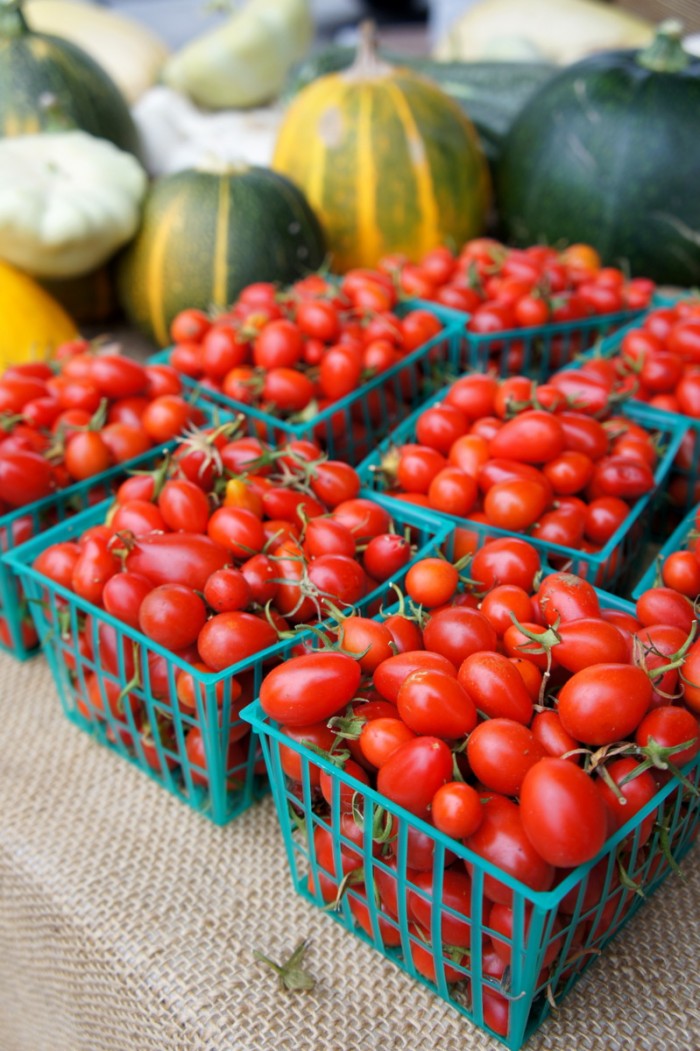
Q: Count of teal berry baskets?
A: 8